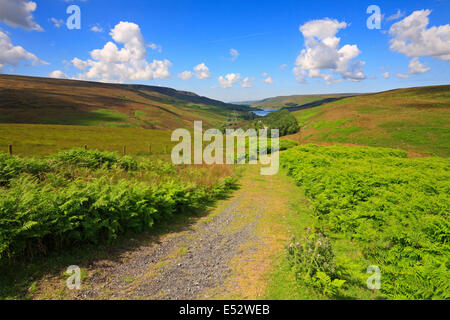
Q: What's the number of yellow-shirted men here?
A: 0